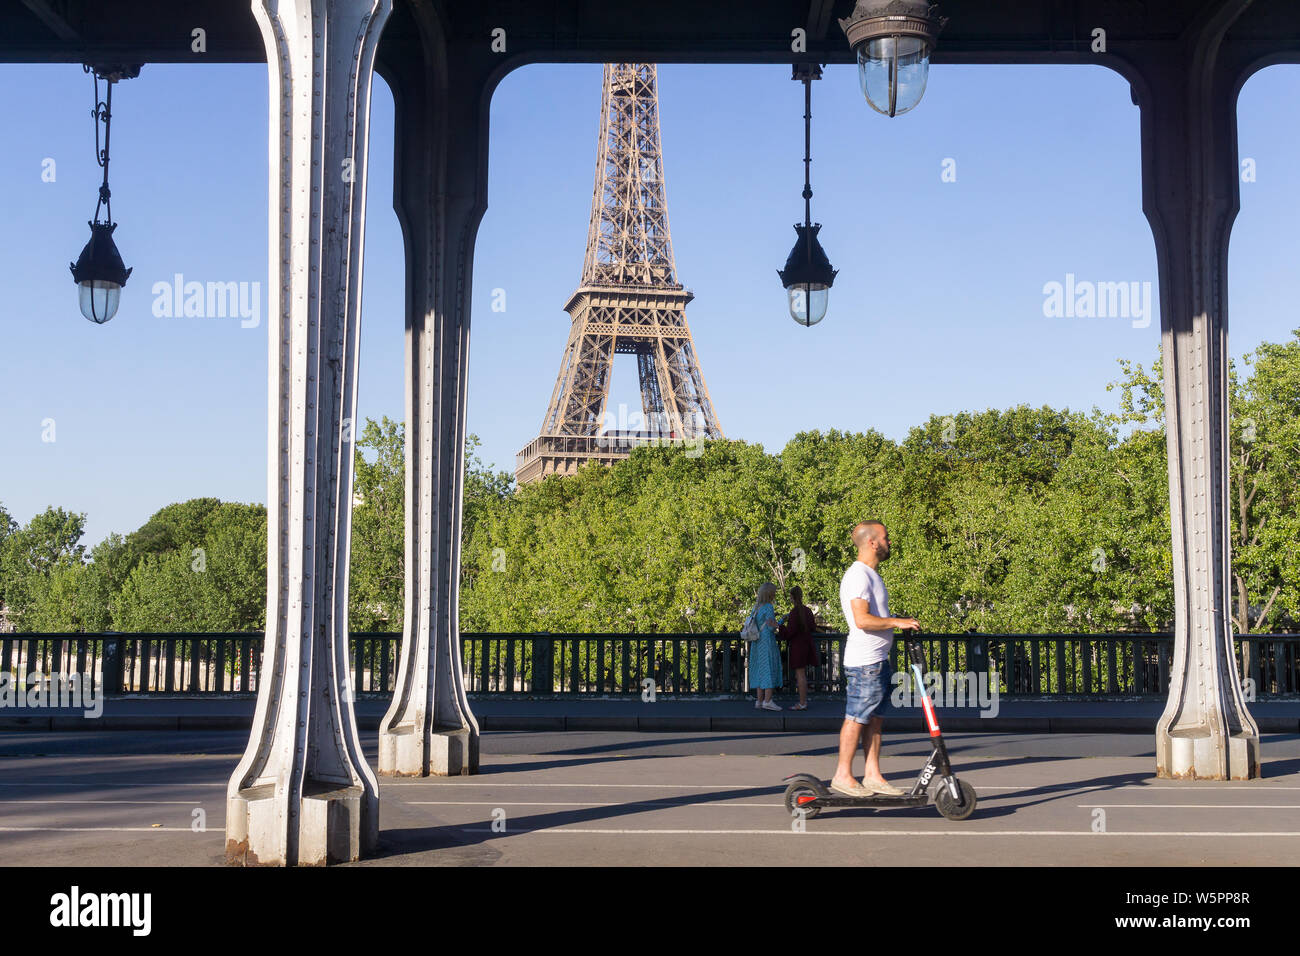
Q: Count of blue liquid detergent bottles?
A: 0